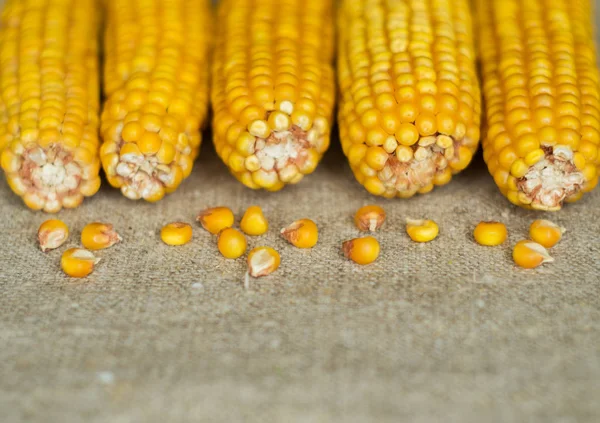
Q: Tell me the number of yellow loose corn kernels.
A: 15